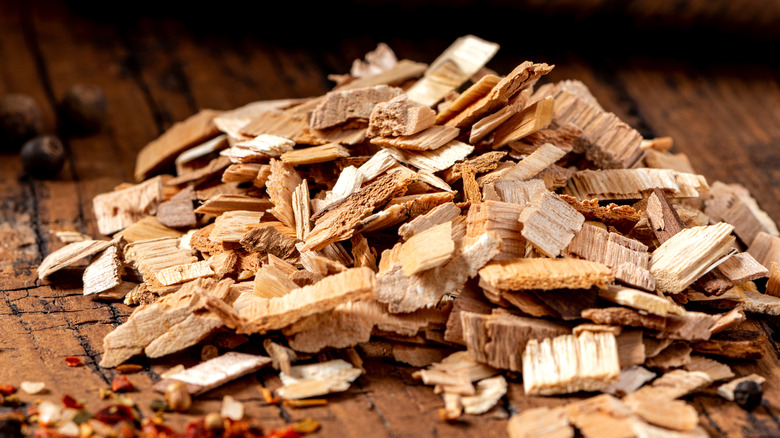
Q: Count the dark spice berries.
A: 4